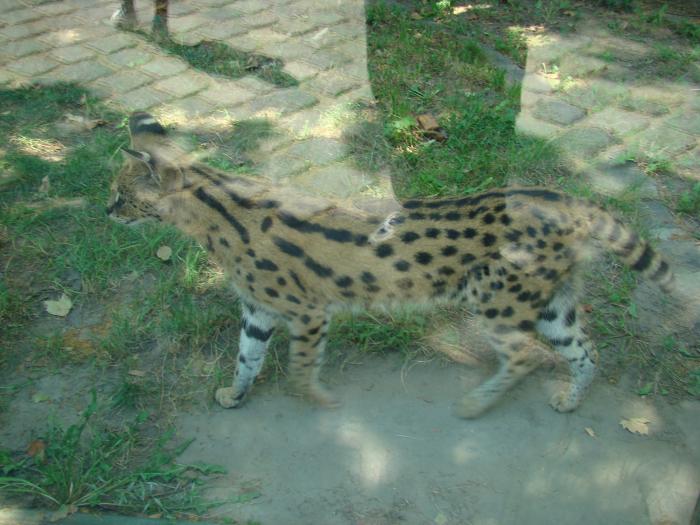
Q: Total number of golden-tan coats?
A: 1